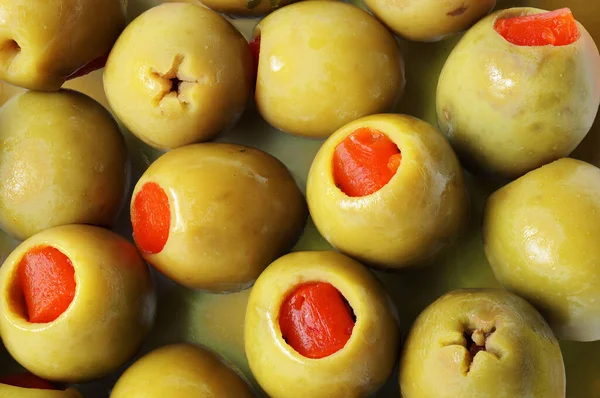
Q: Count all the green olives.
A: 15